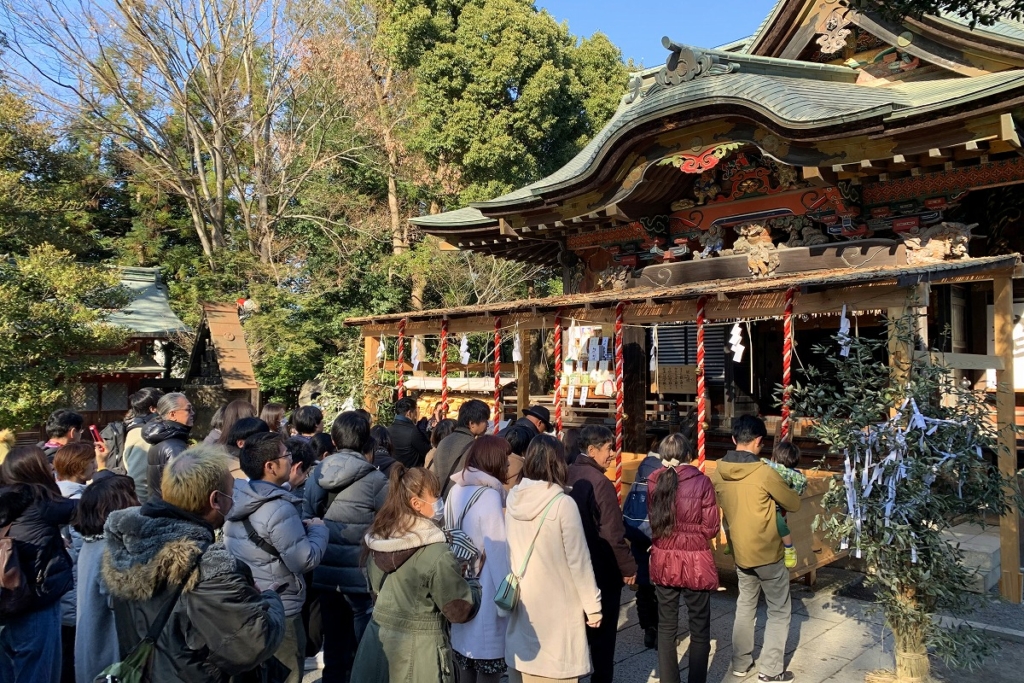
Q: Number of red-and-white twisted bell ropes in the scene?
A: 7